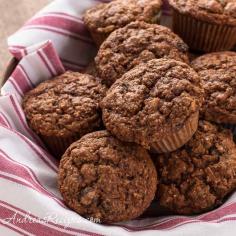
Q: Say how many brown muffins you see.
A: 8